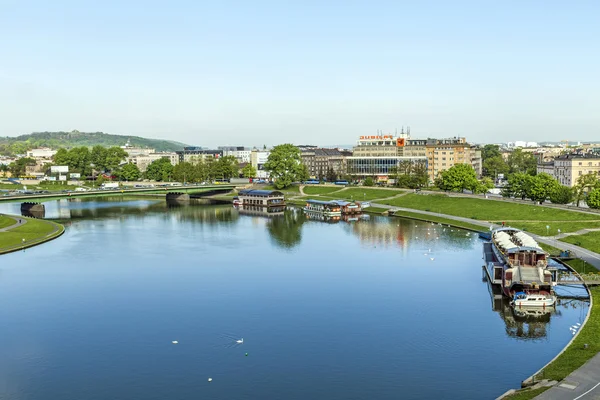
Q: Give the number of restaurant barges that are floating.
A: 3